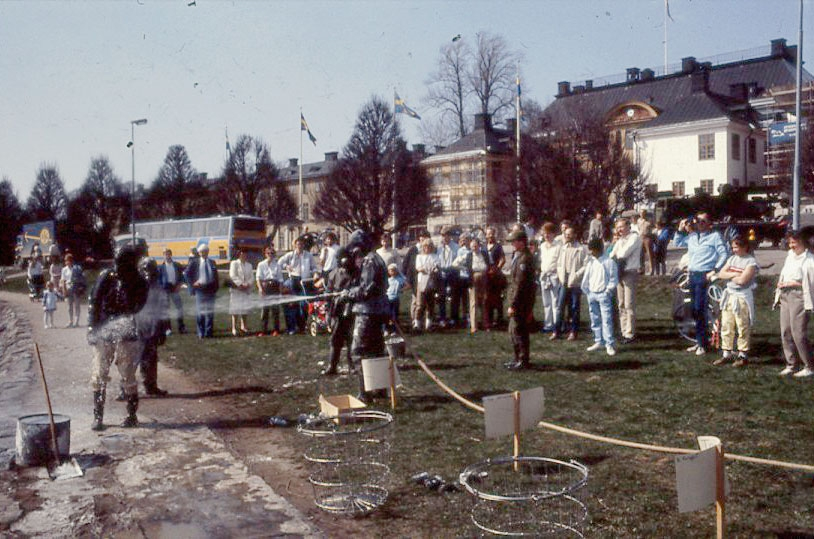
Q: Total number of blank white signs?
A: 3